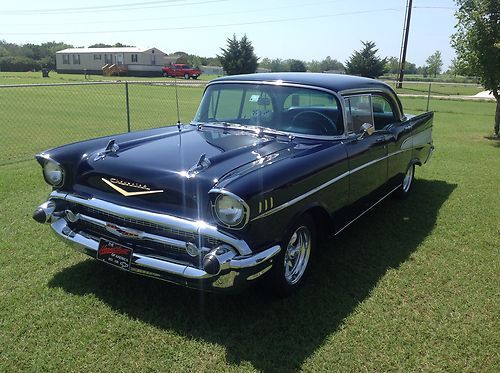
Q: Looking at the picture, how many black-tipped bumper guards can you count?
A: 2